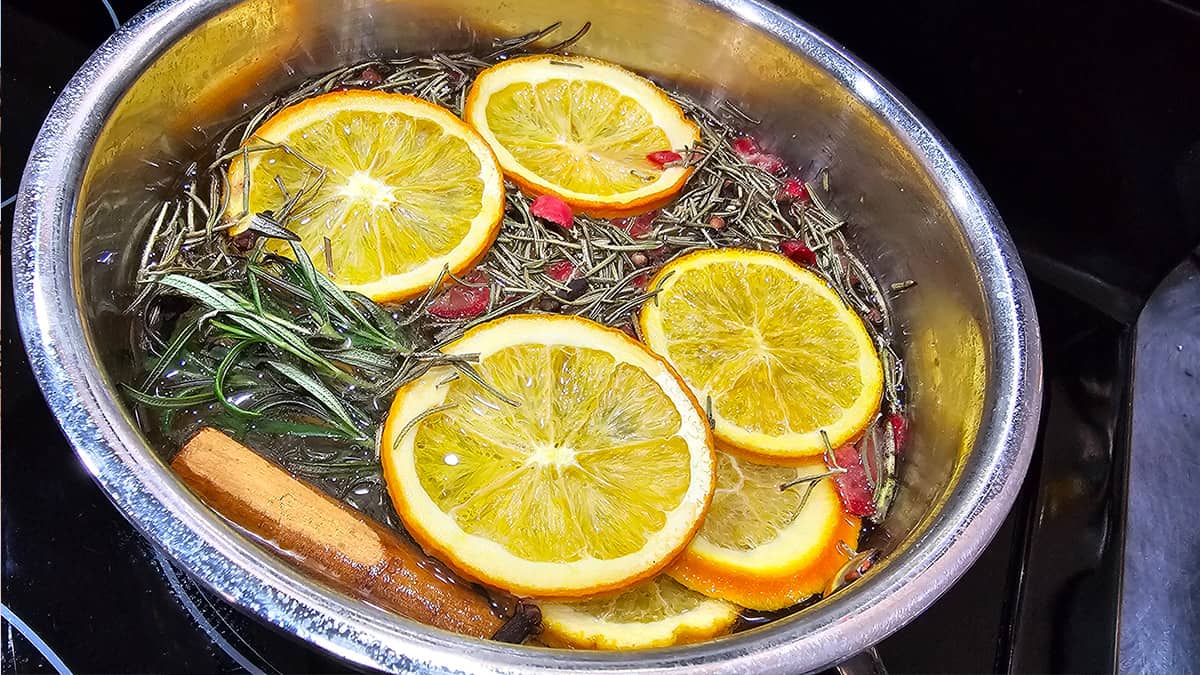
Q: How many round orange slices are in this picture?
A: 6